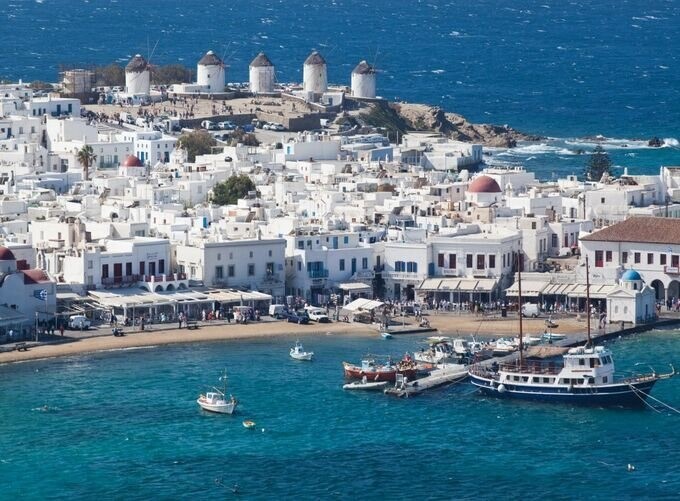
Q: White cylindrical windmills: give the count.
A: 5